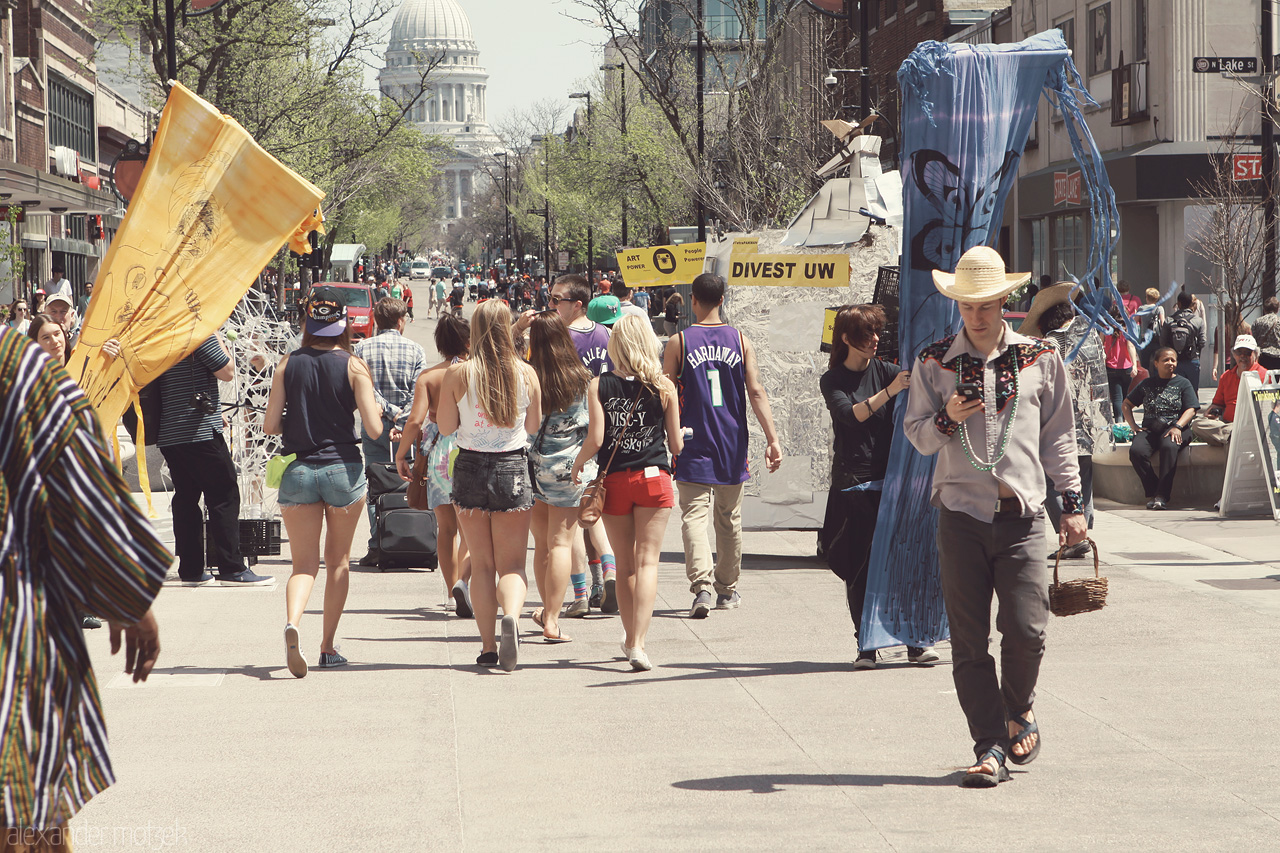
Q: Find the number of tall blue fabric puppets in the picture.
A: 1